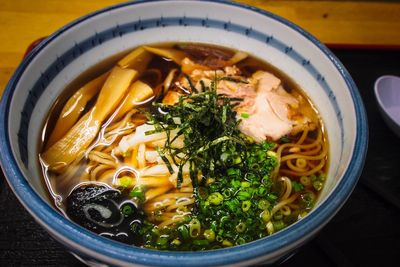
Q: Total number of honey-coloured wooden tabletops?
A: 1